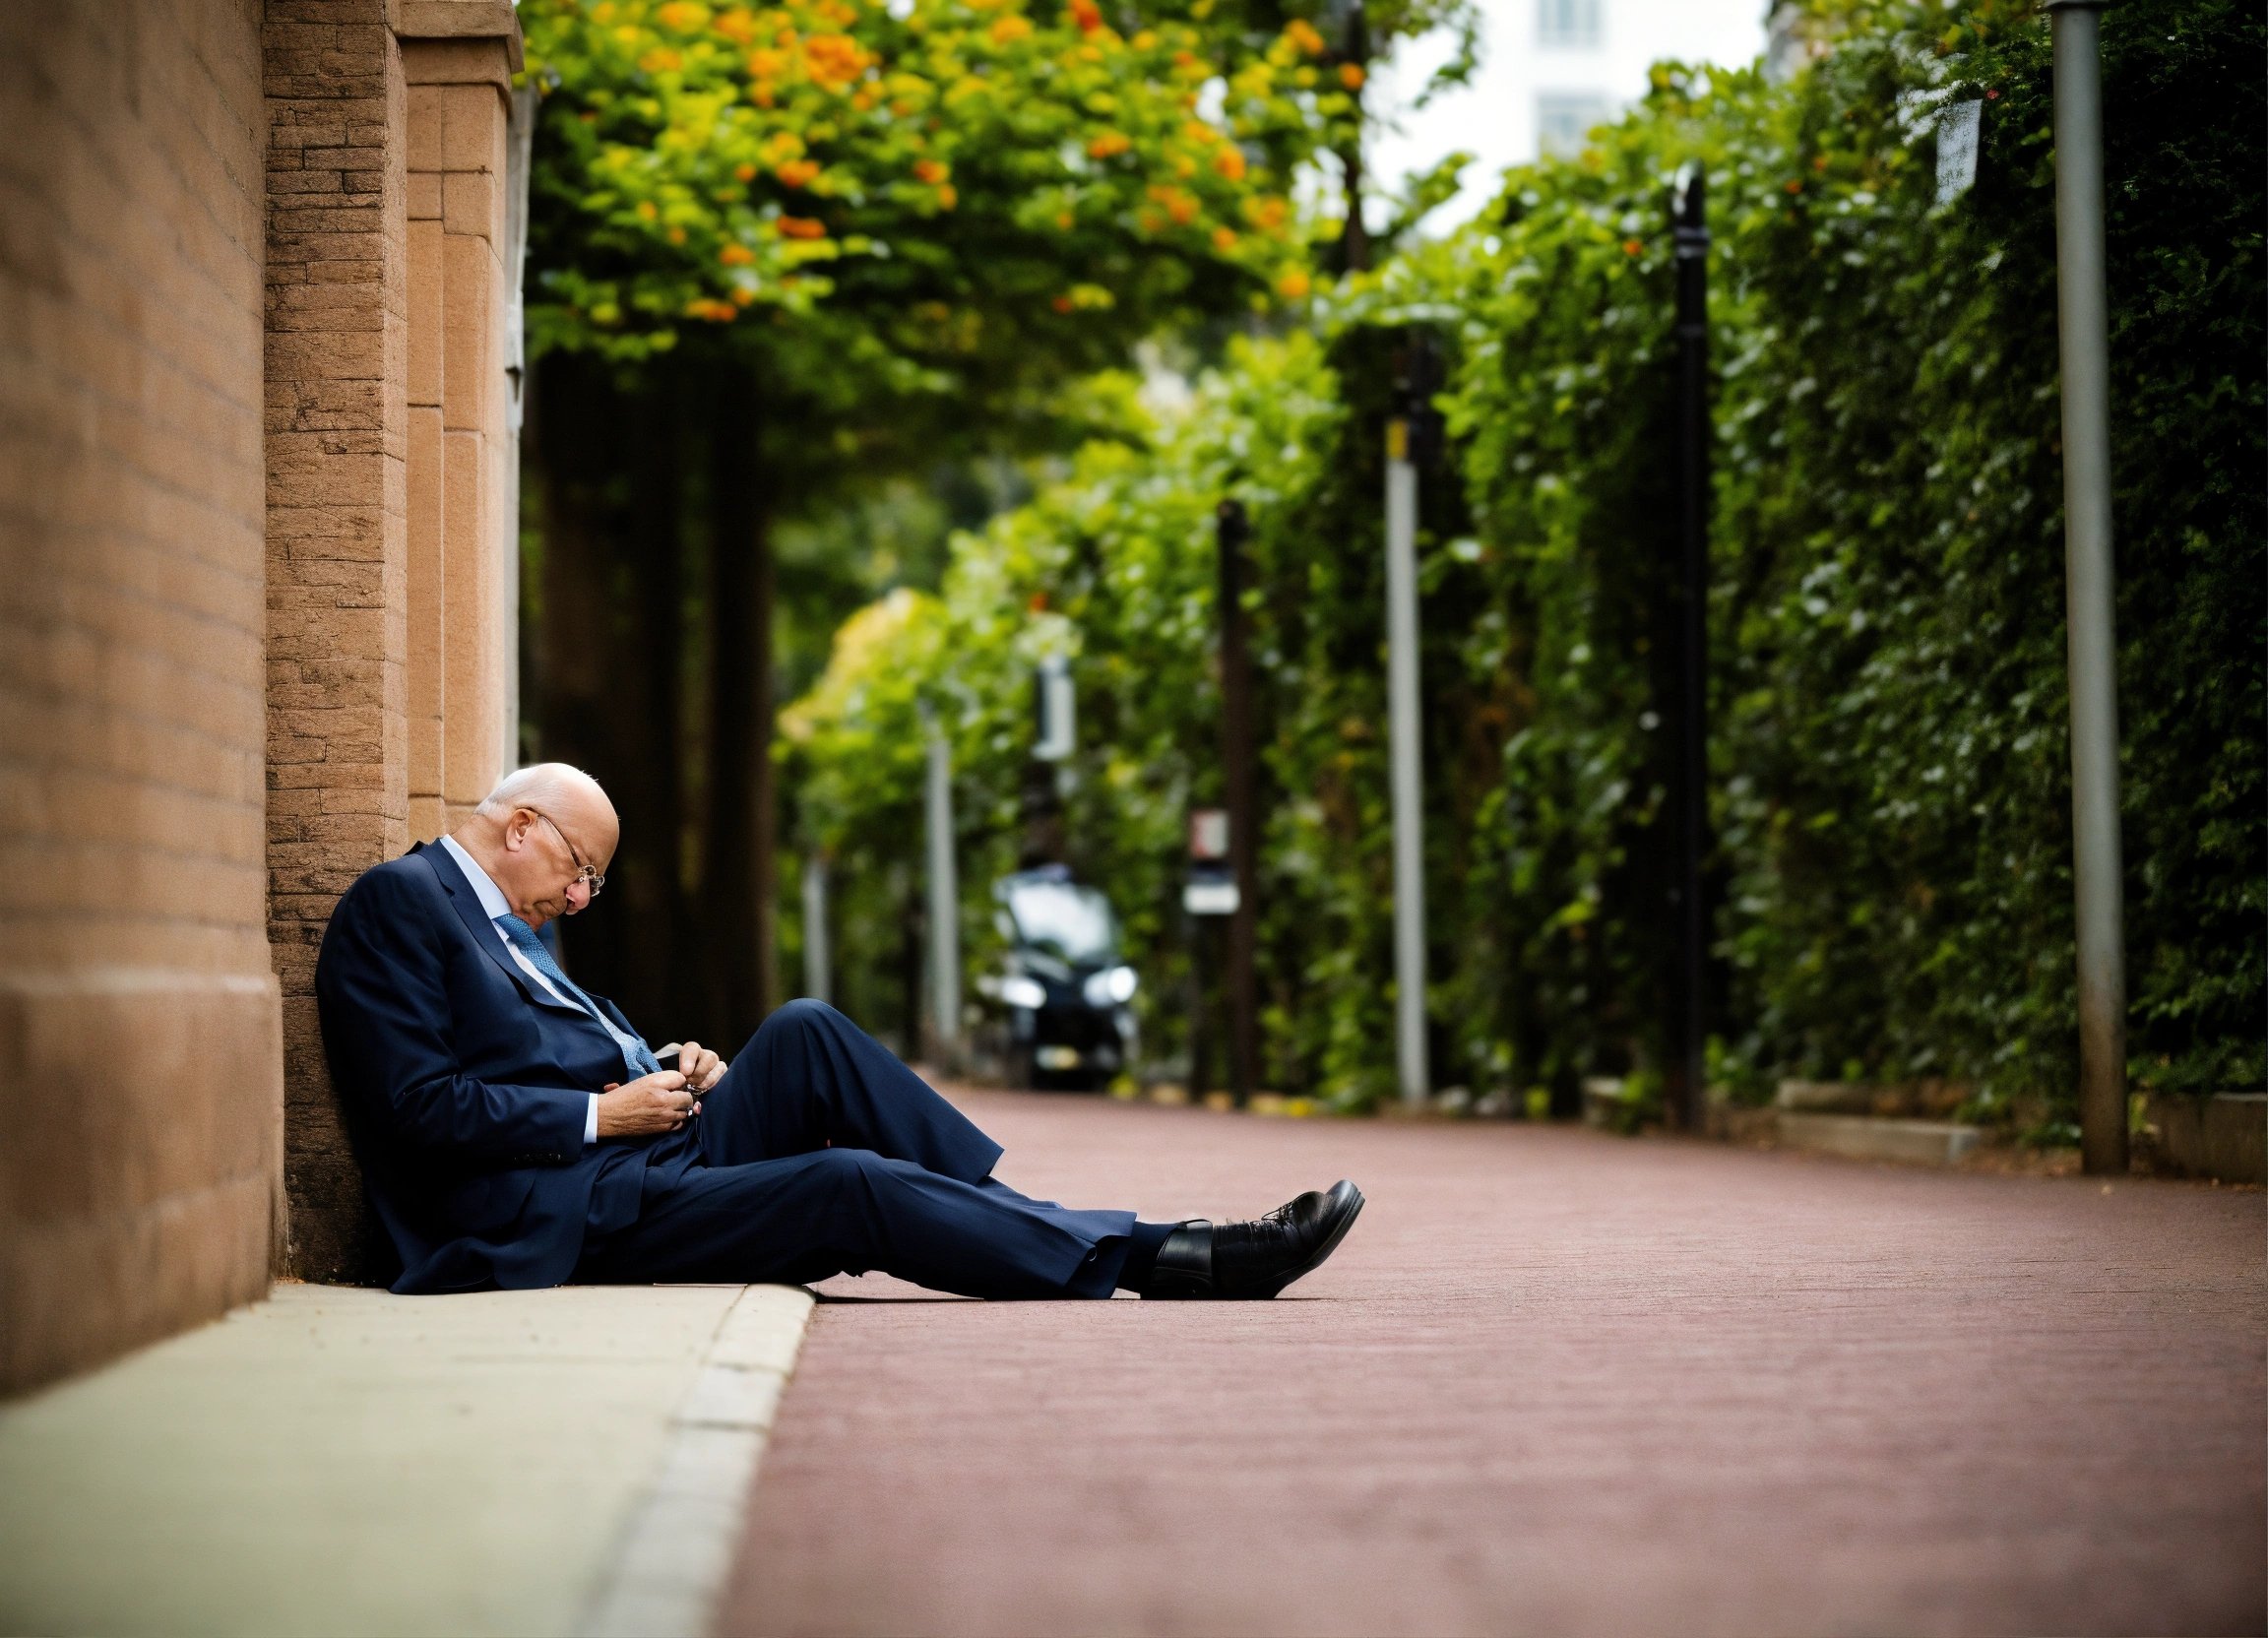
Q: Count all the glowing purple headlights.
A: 0